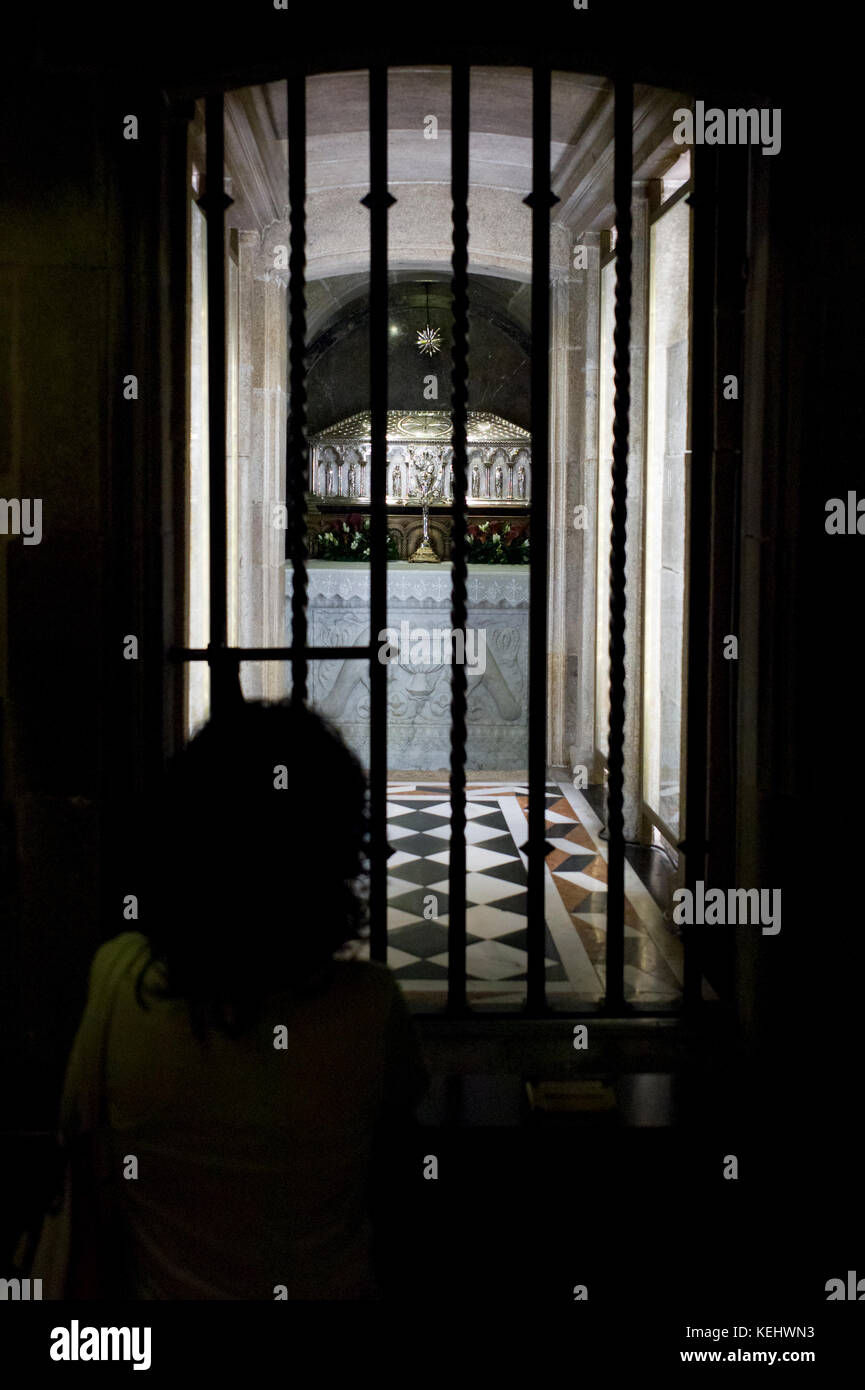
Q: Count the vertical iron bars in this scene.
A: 7